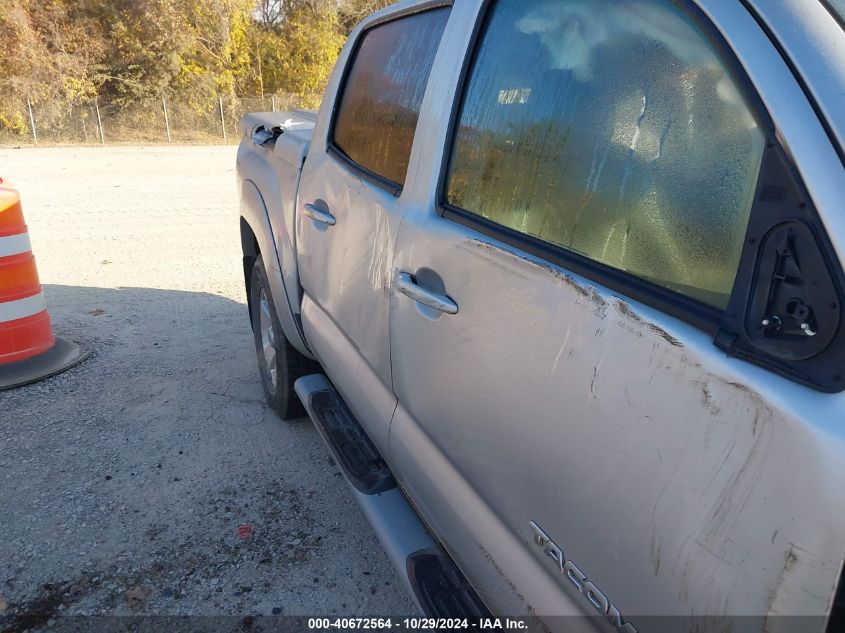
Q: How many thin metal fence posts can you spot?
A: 5